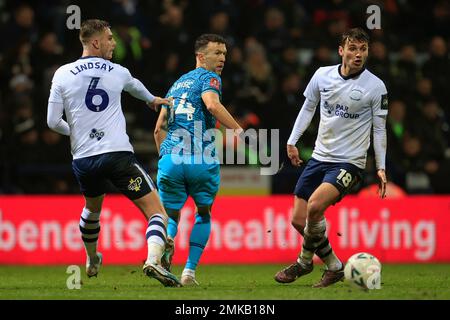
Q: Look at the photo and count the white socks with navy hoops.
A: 4